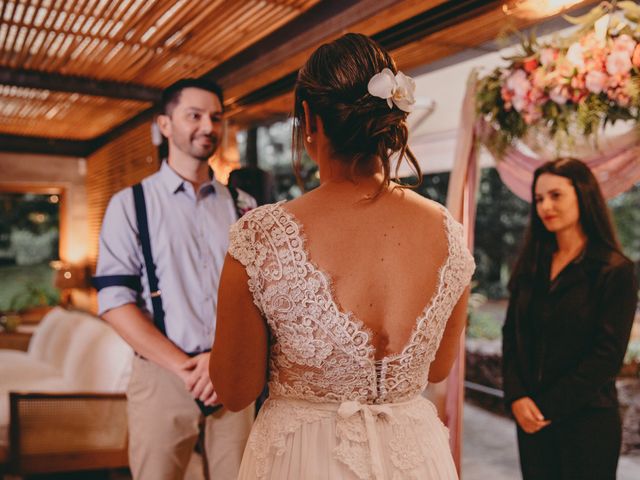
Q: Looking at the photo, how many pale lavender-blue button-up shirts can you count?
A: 1